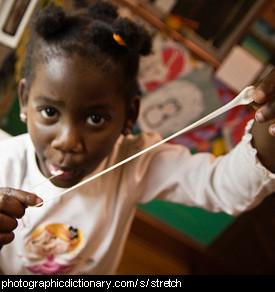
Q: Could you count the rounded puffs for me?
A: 3